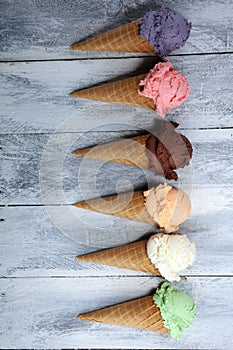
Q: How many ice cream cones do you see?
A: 6